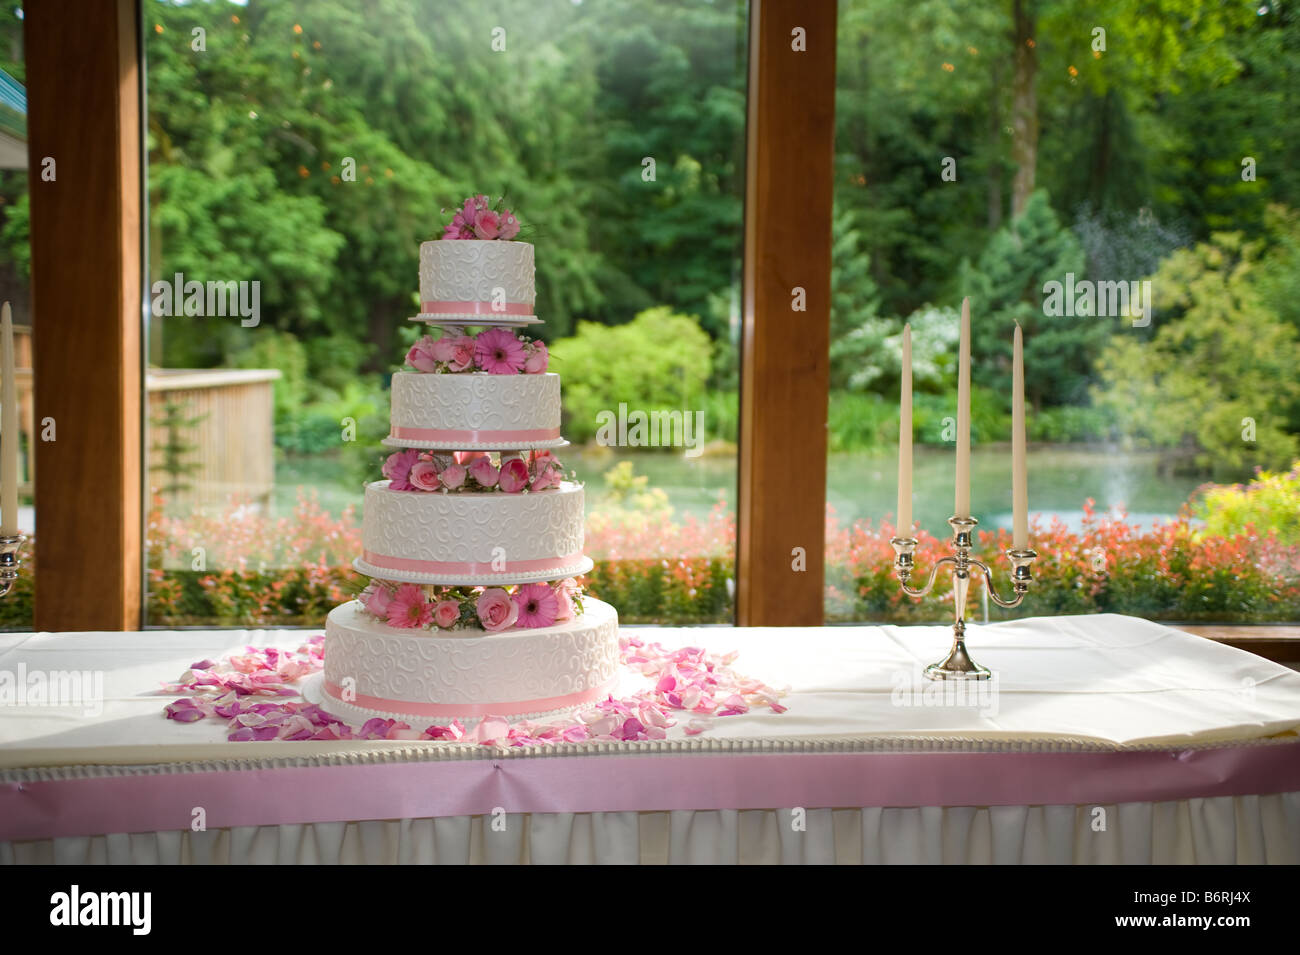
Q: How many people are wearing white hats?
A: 0